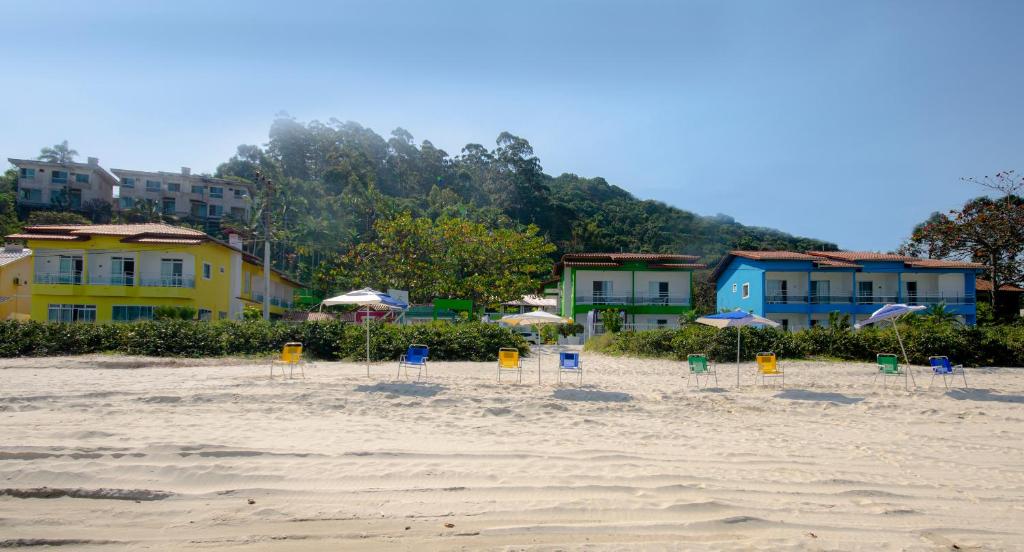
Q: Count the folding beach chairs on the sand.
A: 8